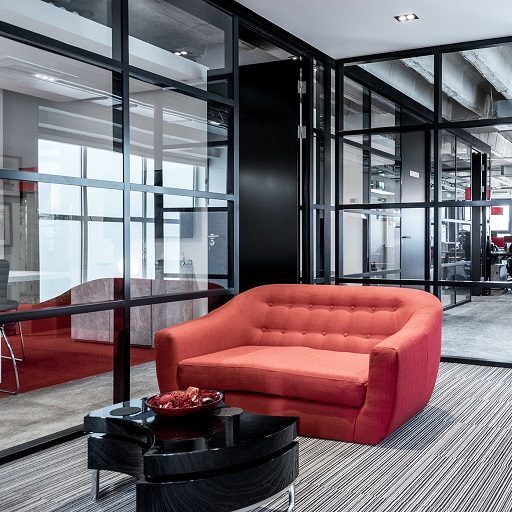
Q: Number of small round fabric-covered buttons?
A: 13